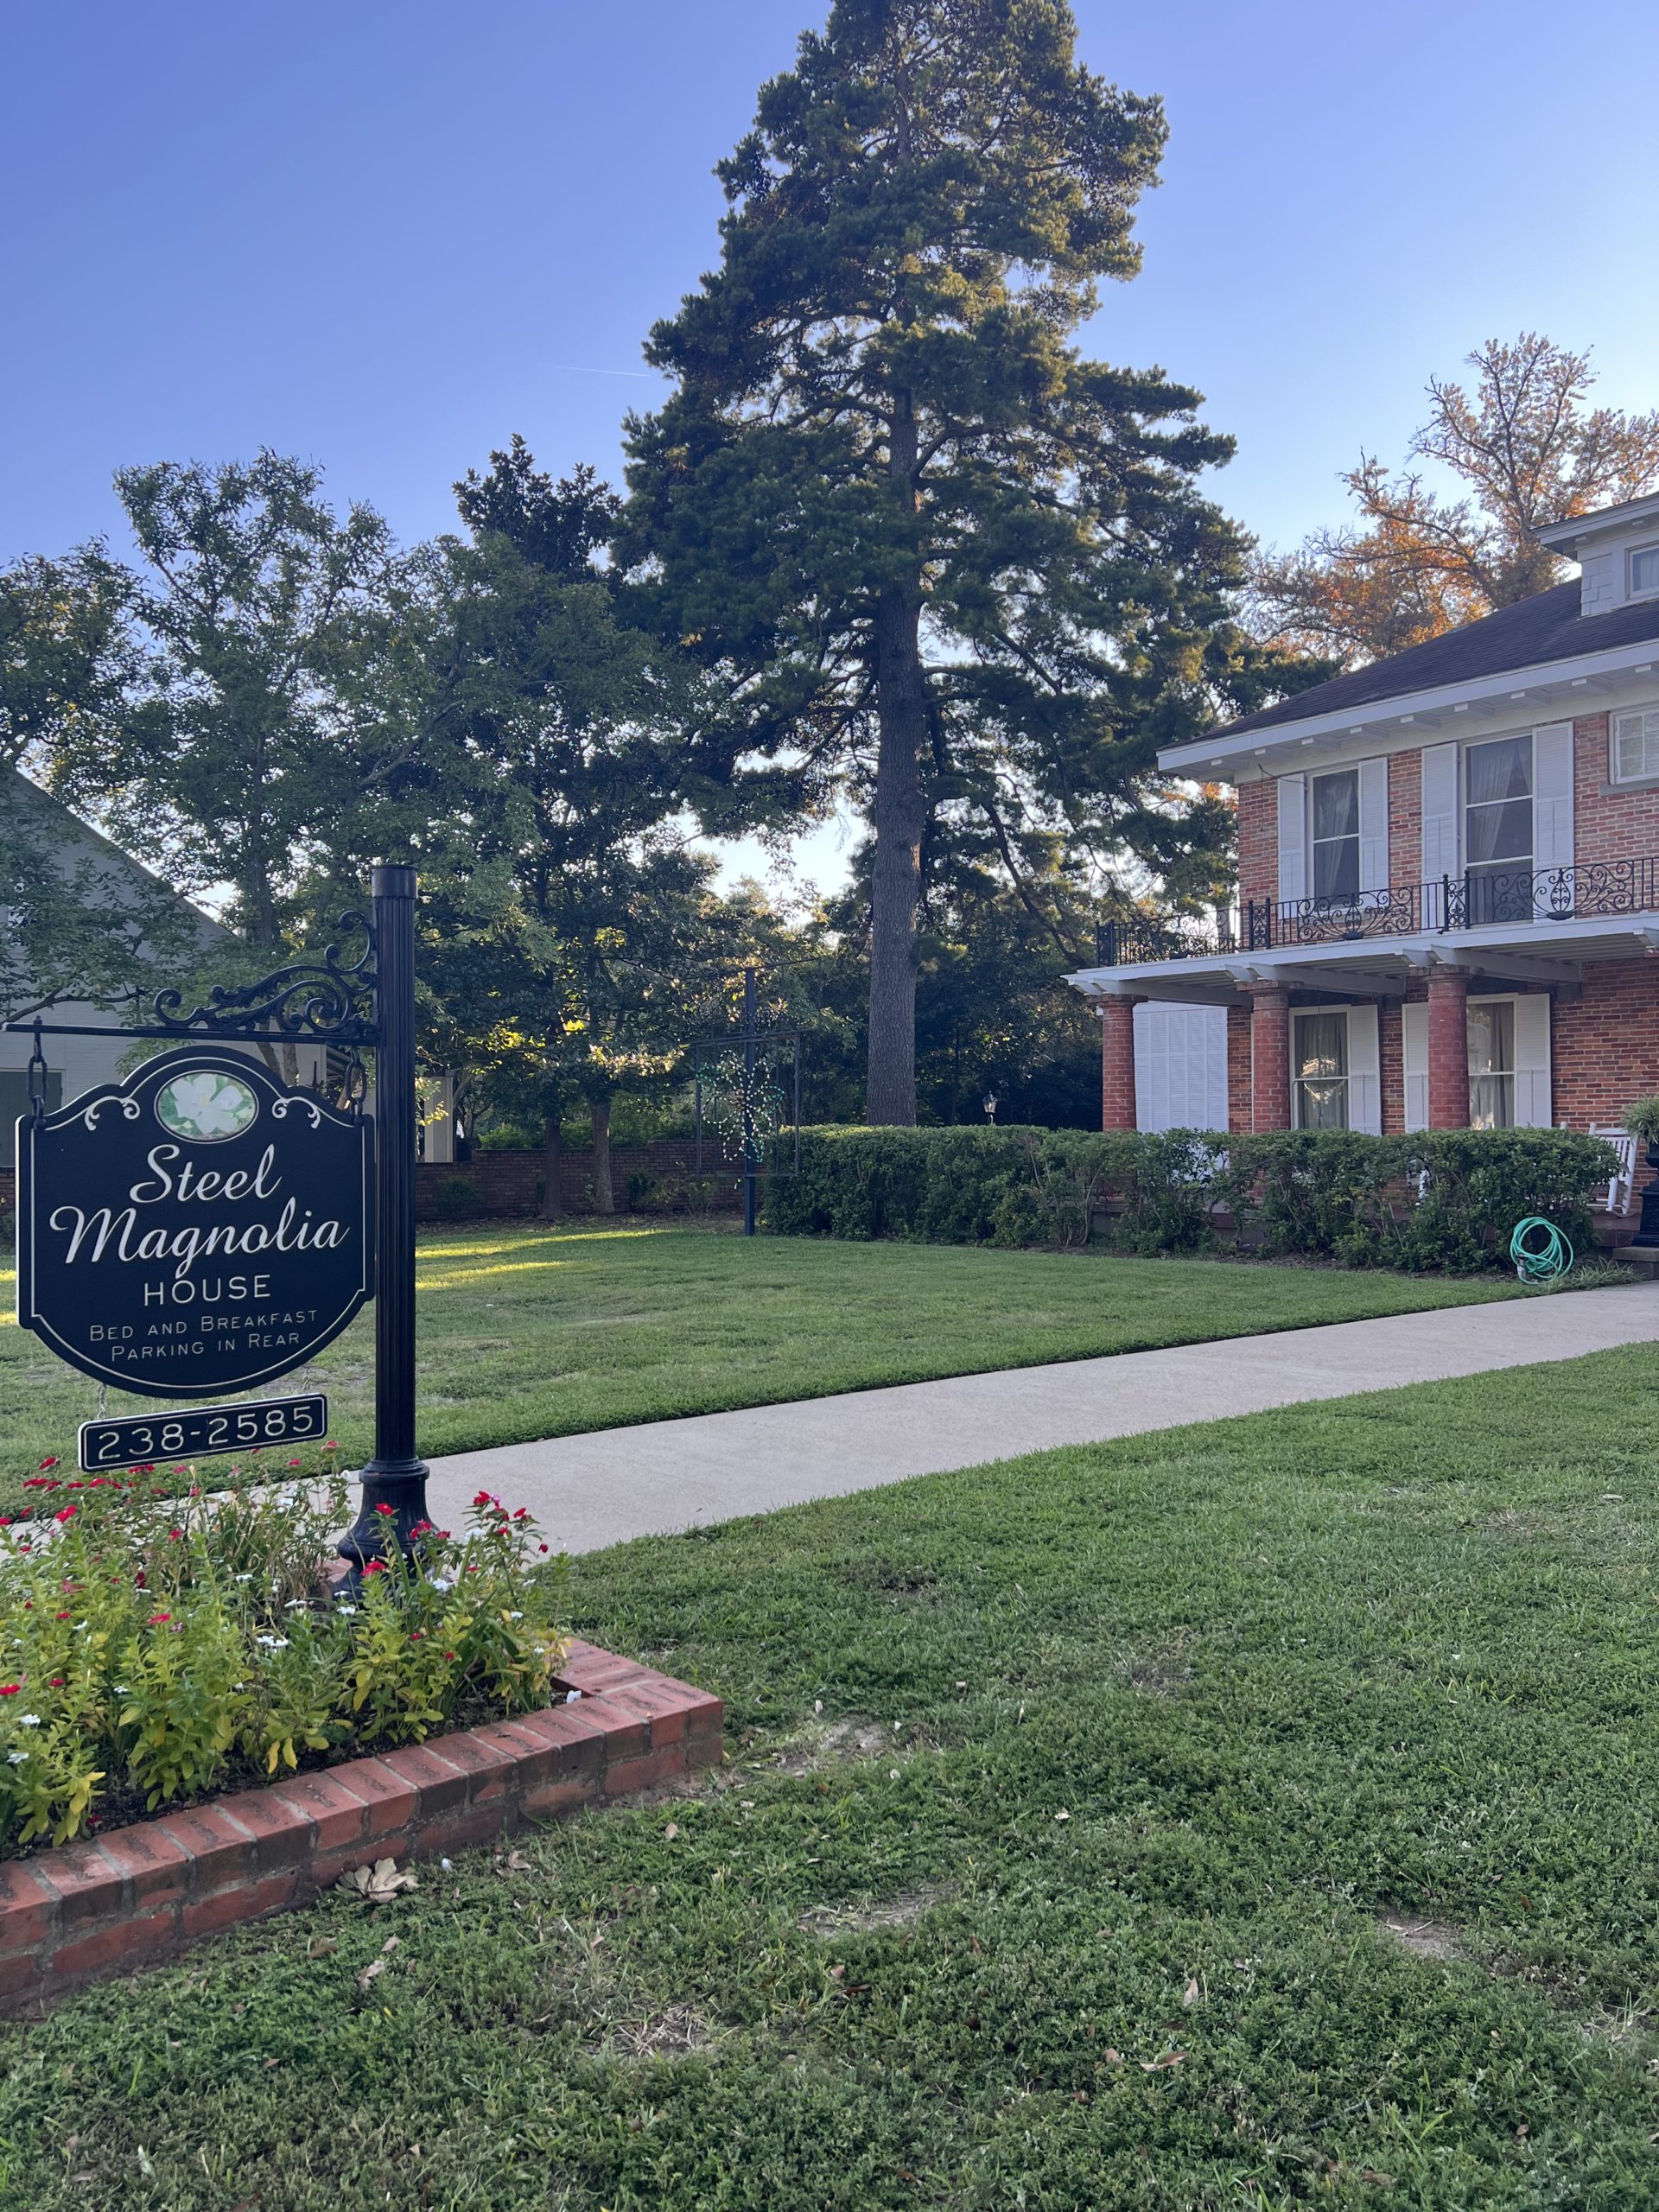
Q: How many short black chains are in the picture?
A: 2